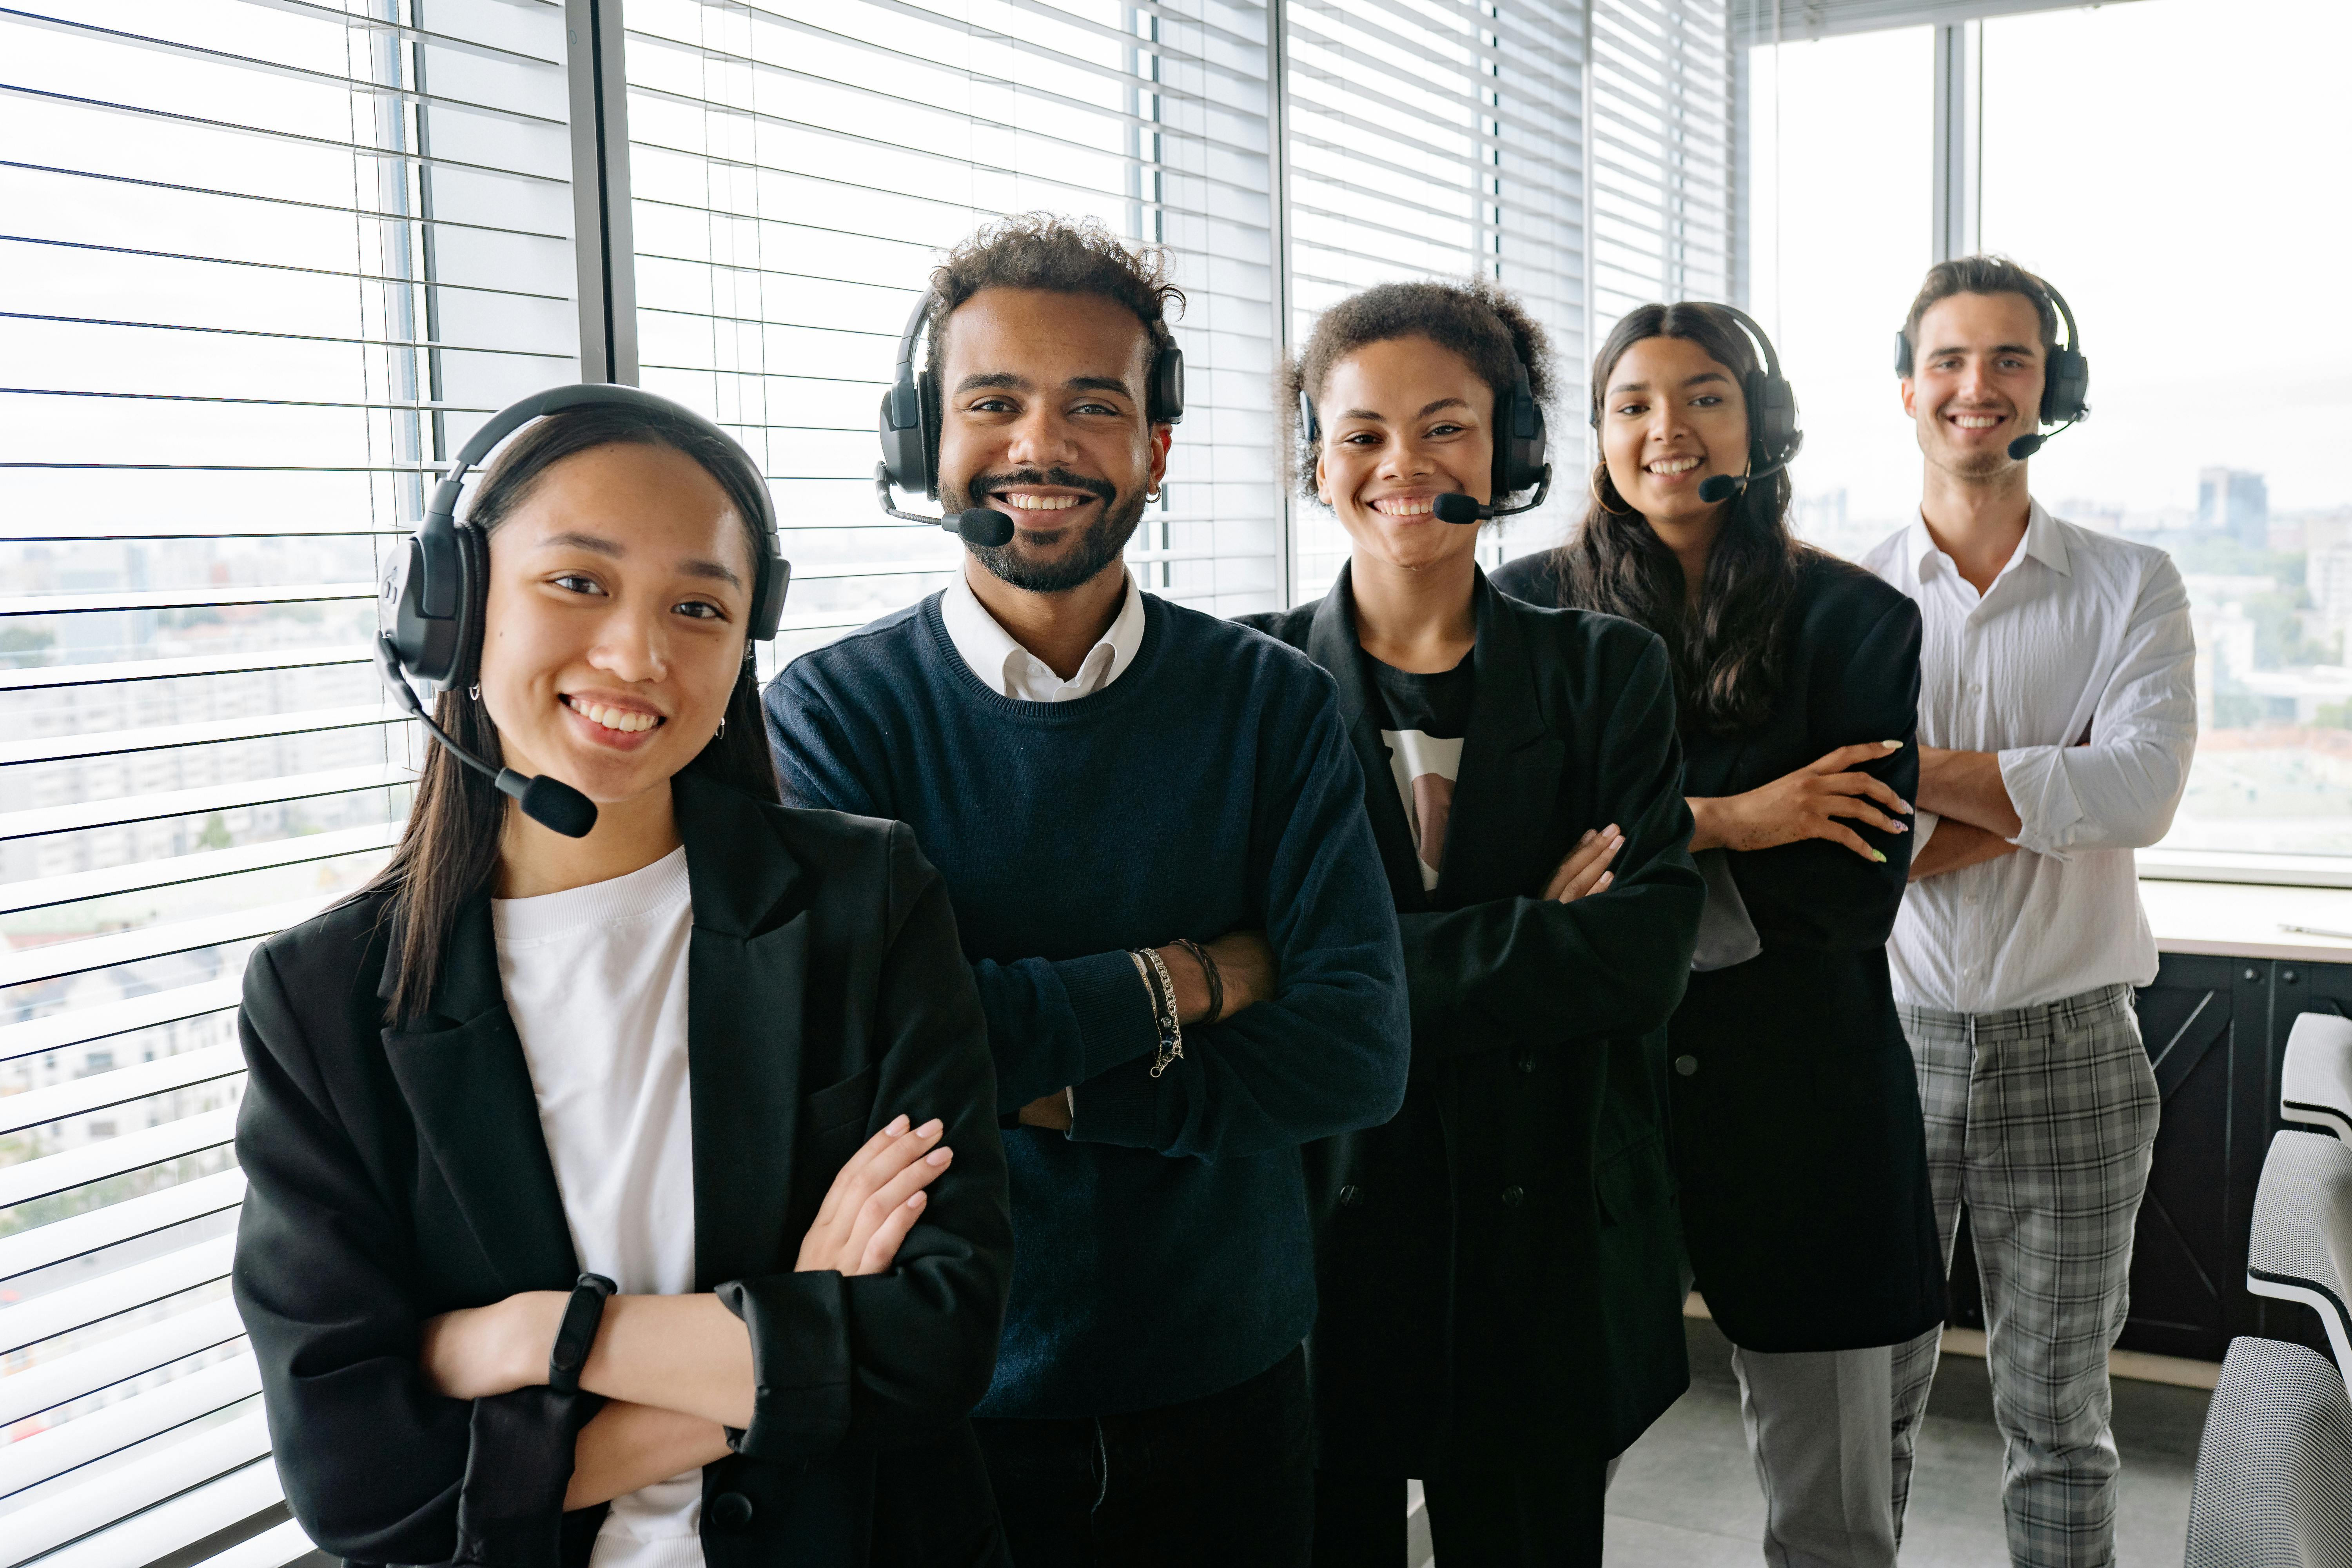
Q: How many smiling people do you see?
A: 5